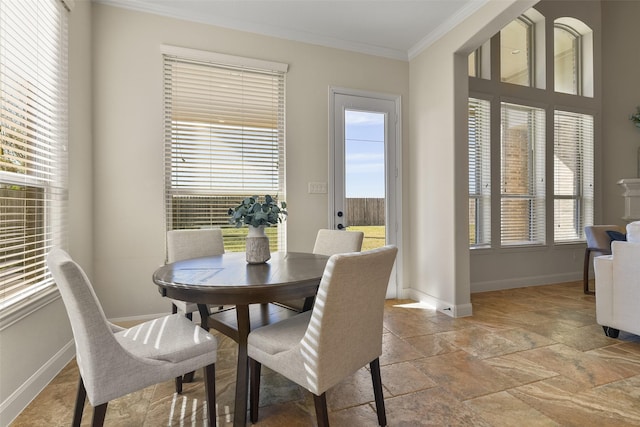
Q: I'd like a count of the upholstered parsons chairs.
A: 4